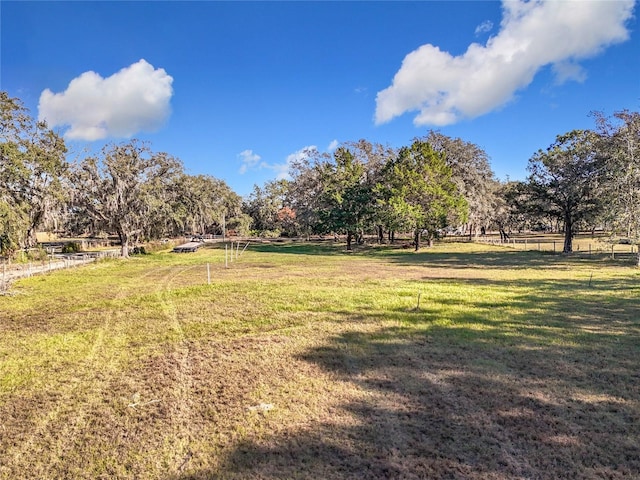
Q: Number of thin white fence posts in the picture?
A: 5